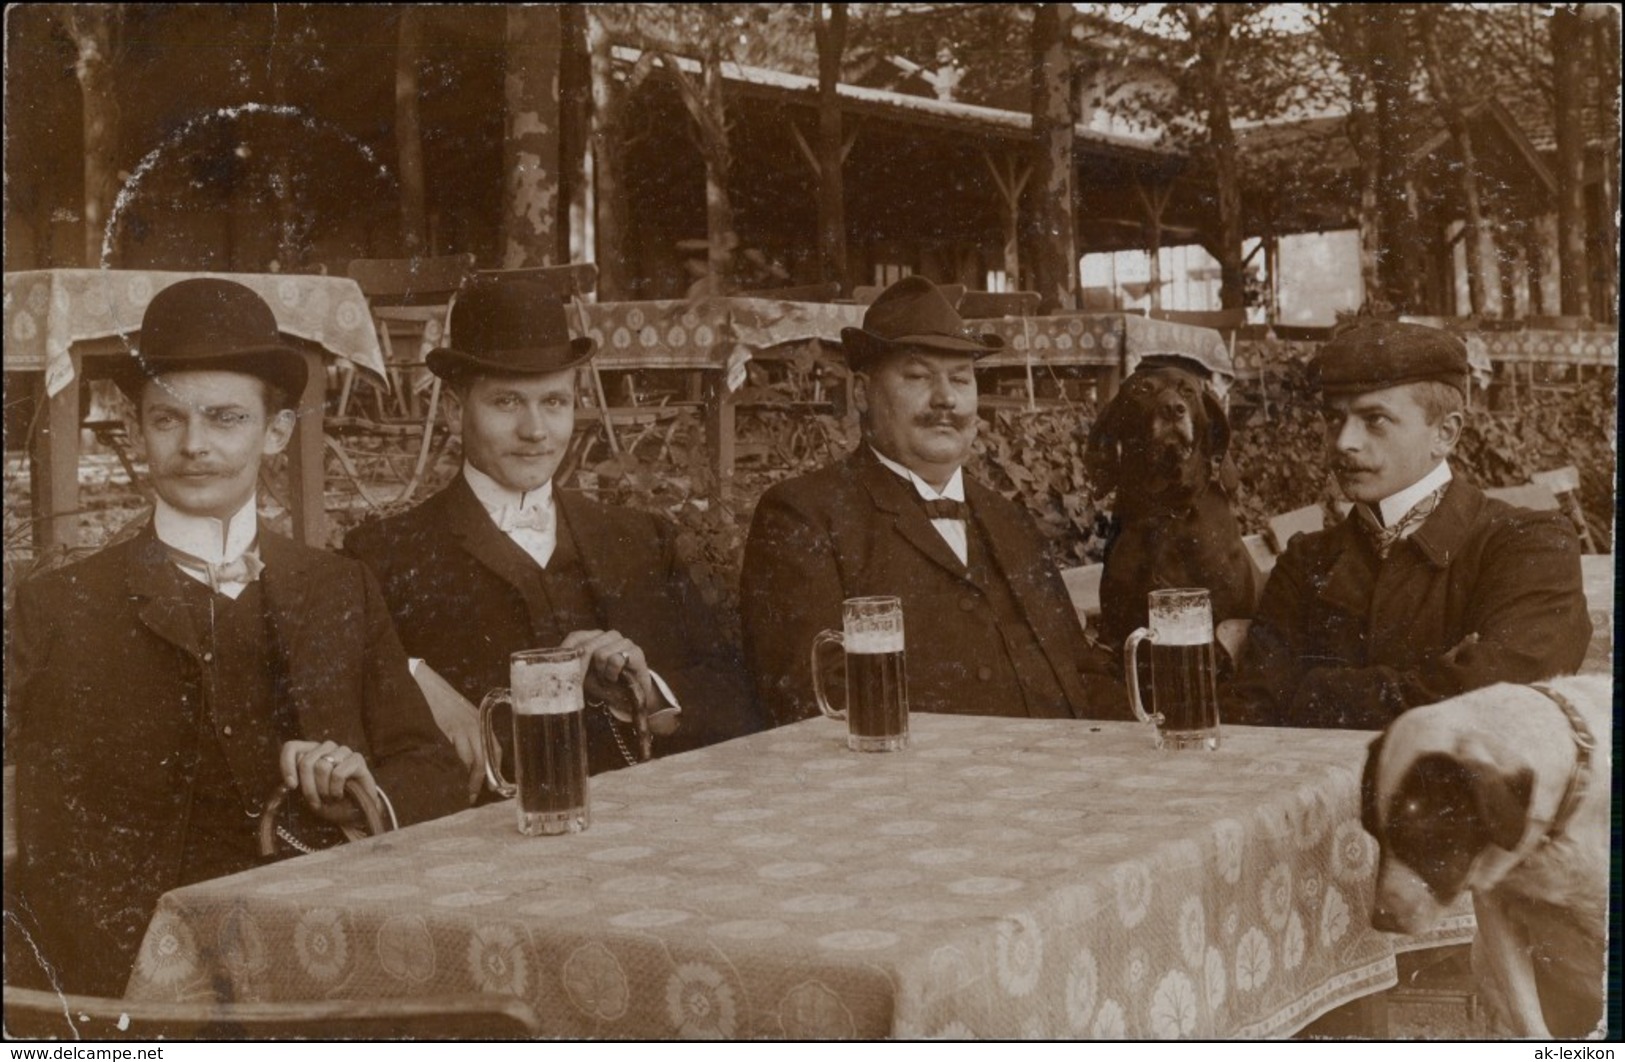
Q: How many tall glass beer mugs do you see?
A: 3